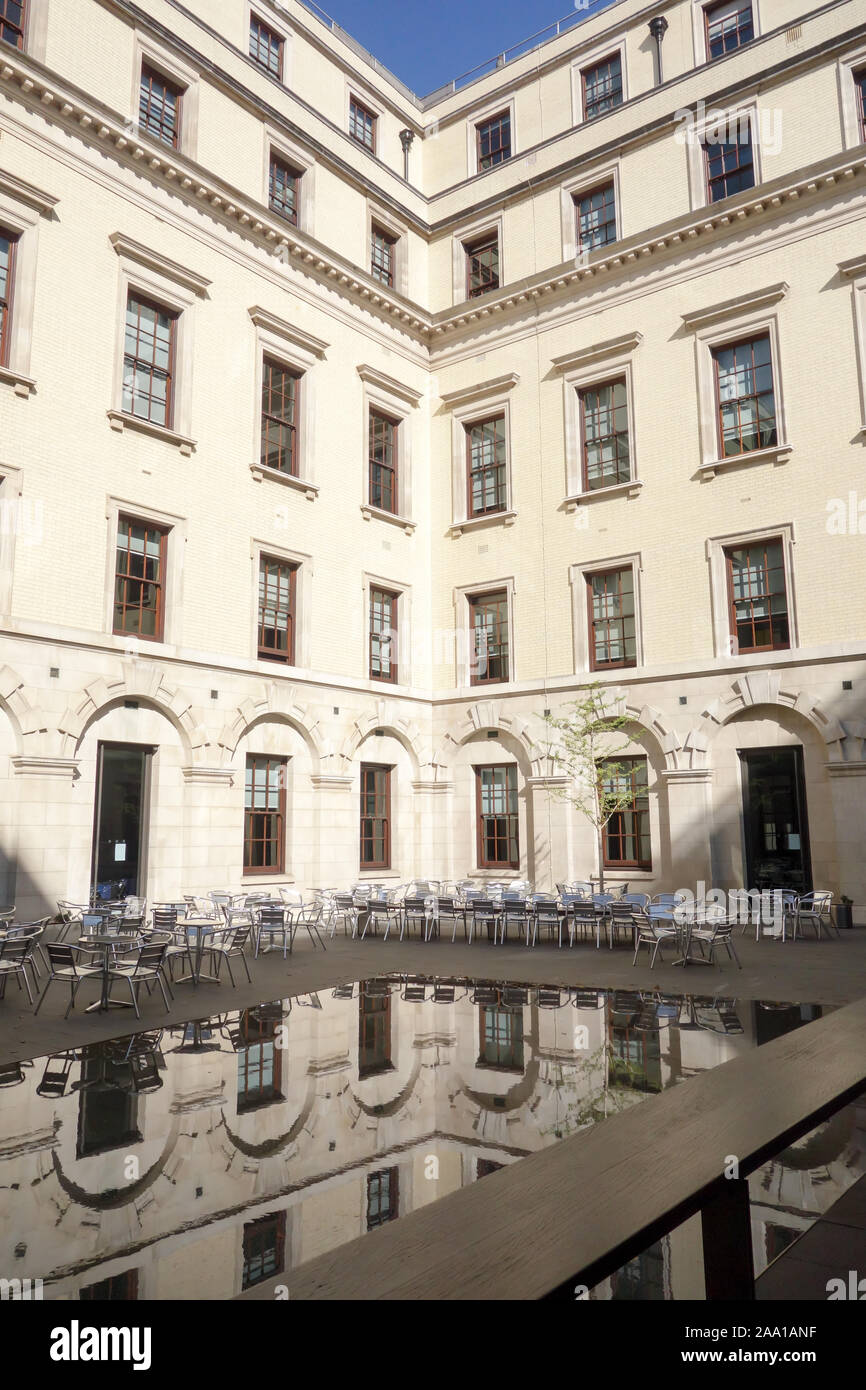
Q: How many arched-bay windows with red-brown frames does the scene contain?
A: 4